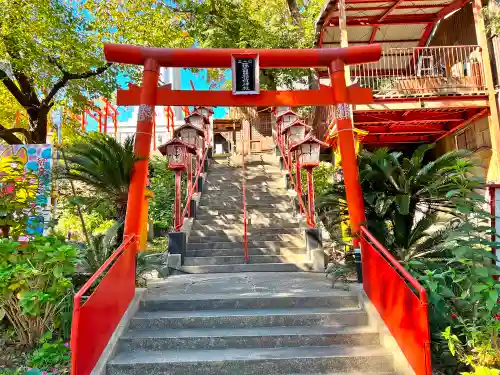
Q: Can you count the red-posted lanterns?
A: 8